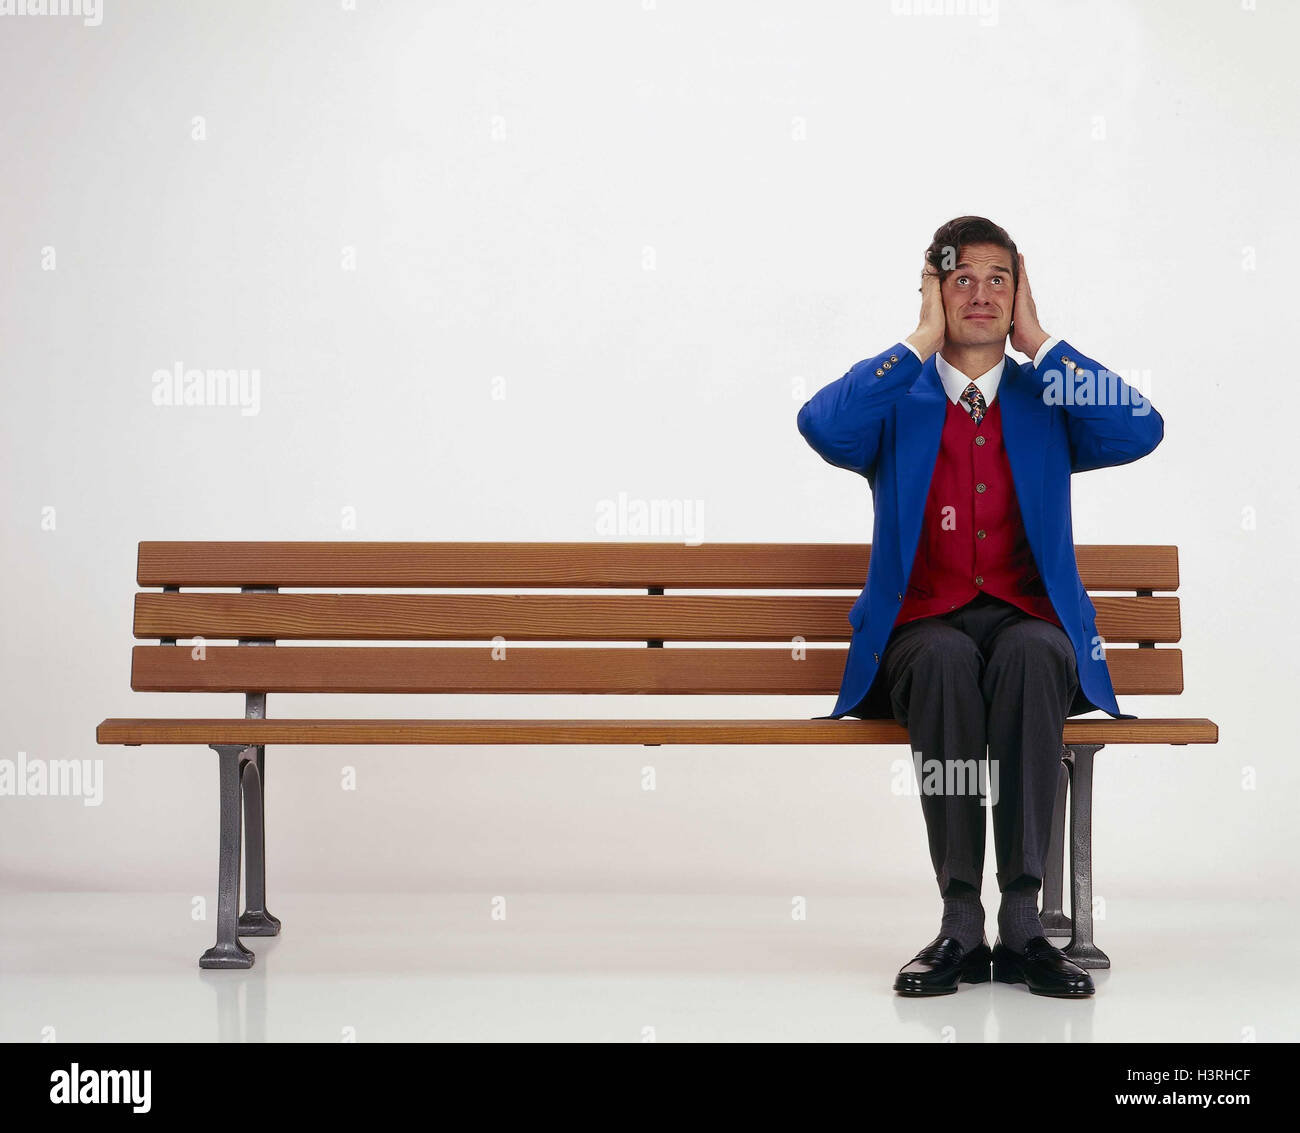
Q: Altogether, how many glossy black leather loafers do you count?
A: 2